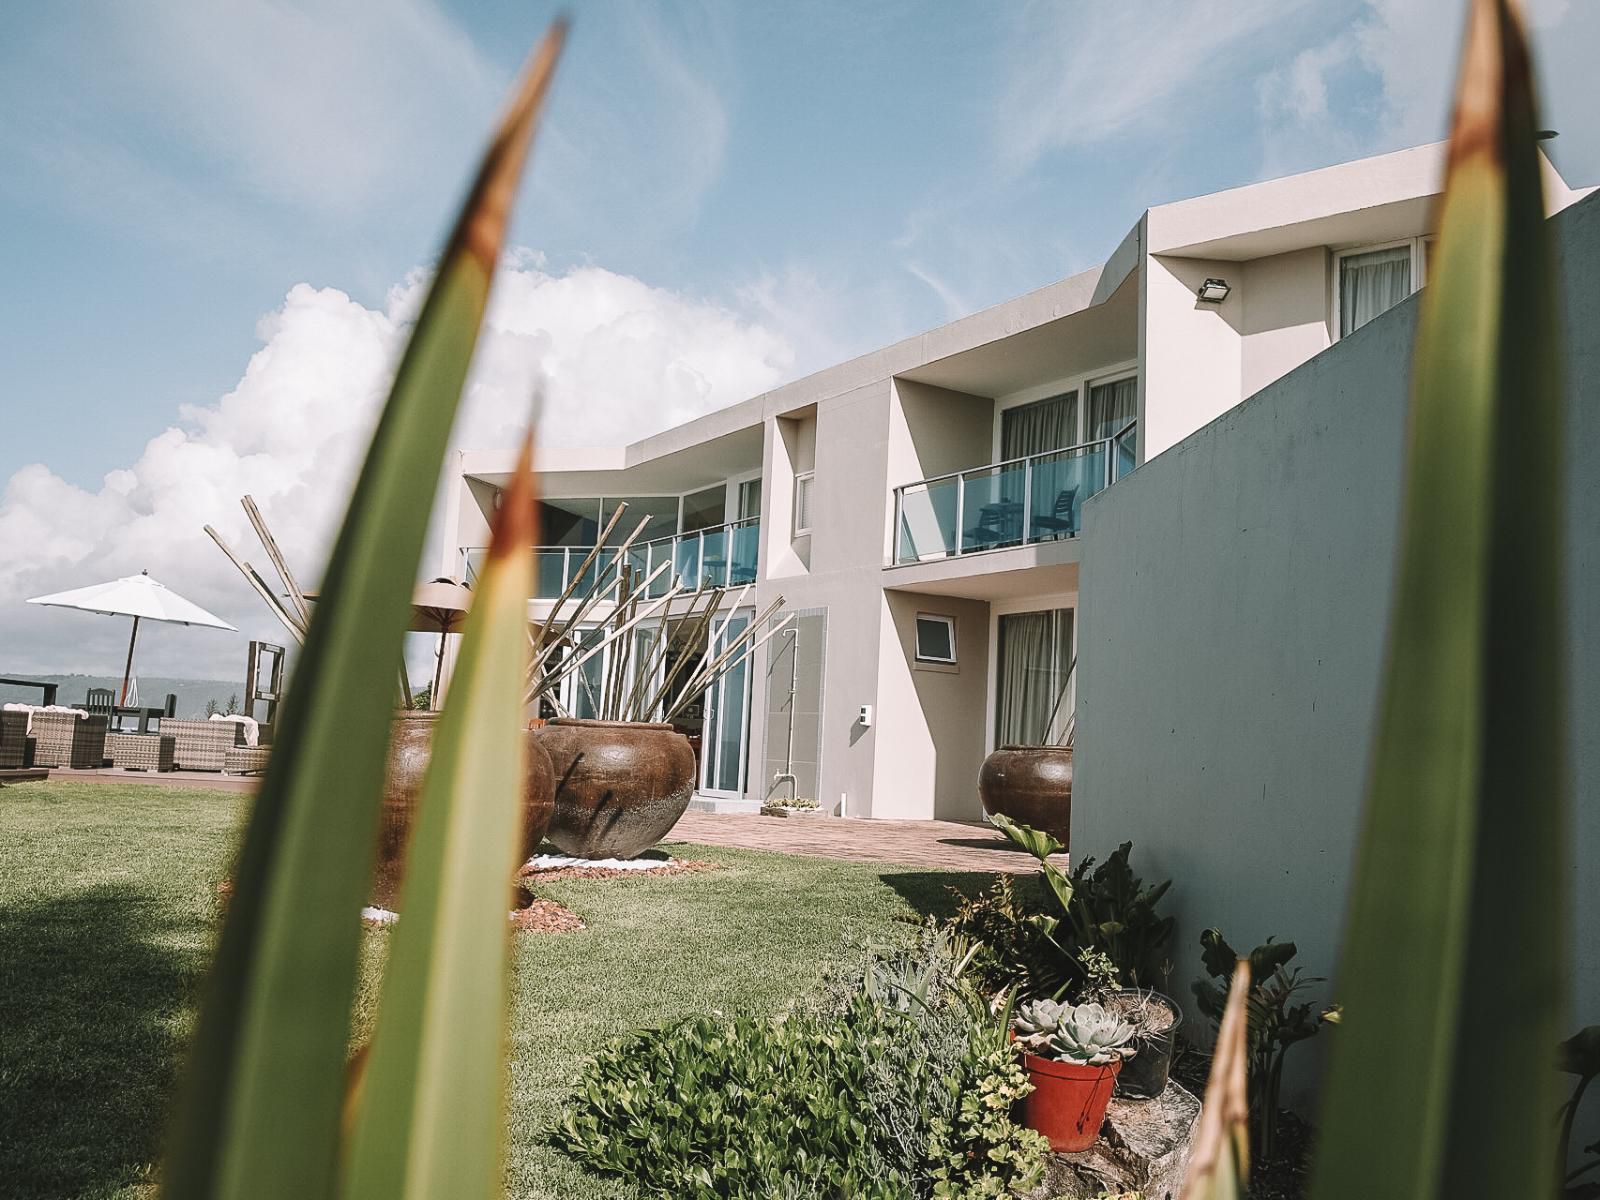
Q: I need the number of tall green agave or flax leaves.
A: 3